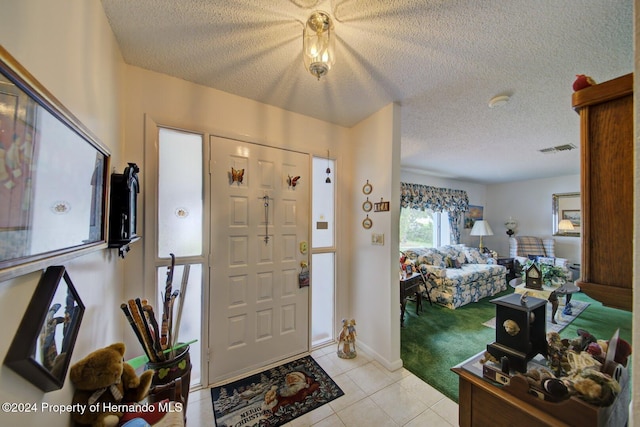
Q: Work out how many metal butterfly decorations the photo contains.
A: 2